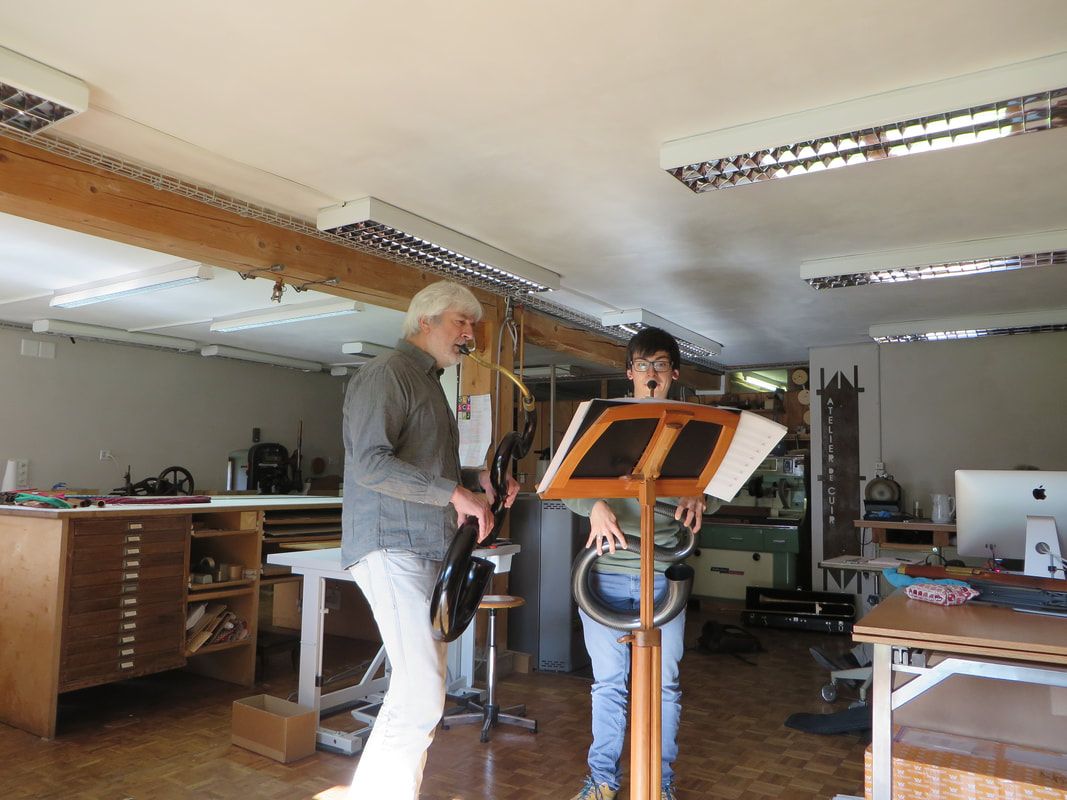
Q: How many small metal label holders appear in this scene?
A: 12